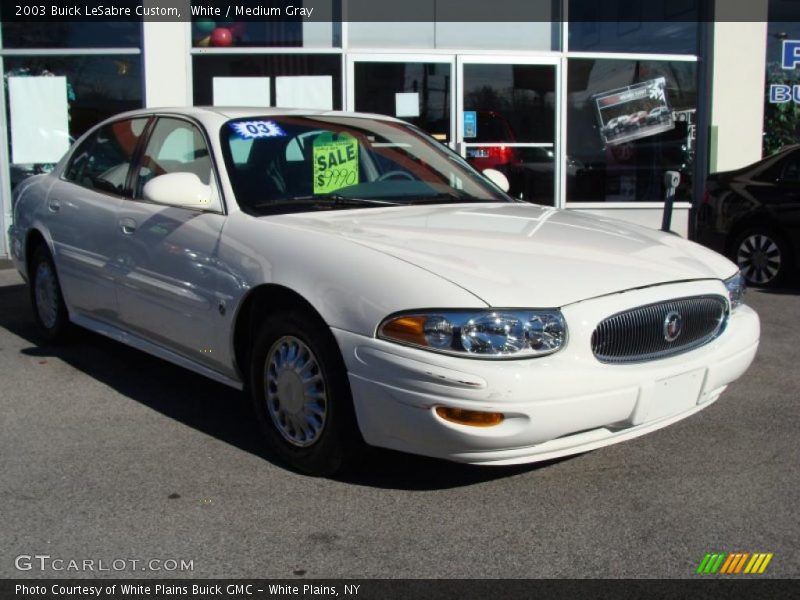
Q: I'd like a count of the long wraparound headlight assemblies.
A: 2